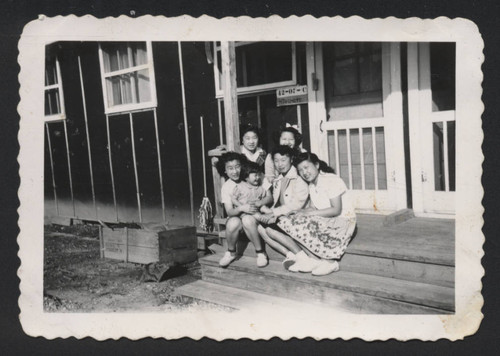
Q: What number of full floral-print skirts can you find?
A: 1